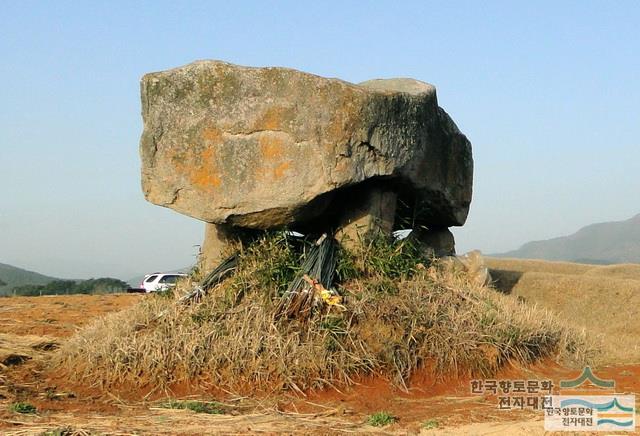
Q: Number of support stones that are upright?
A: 3